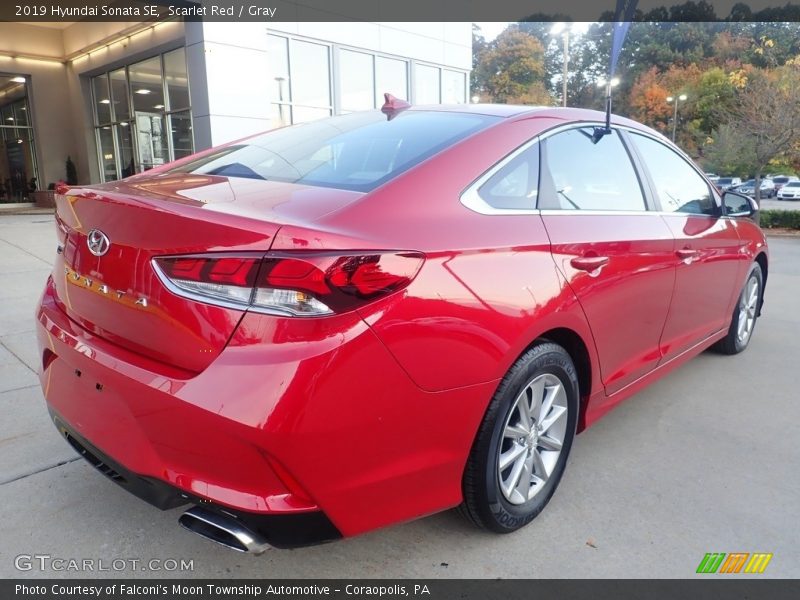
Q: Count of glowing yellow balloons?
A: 0